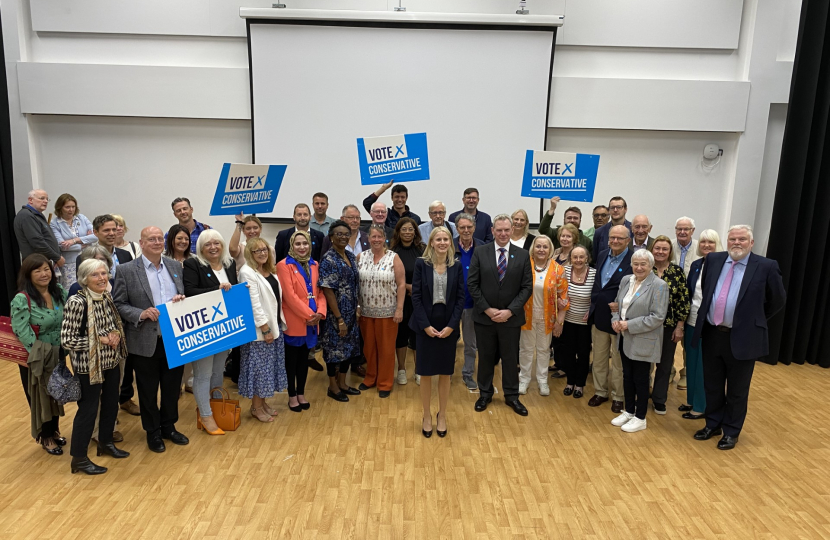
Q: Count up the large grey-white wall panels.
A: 4